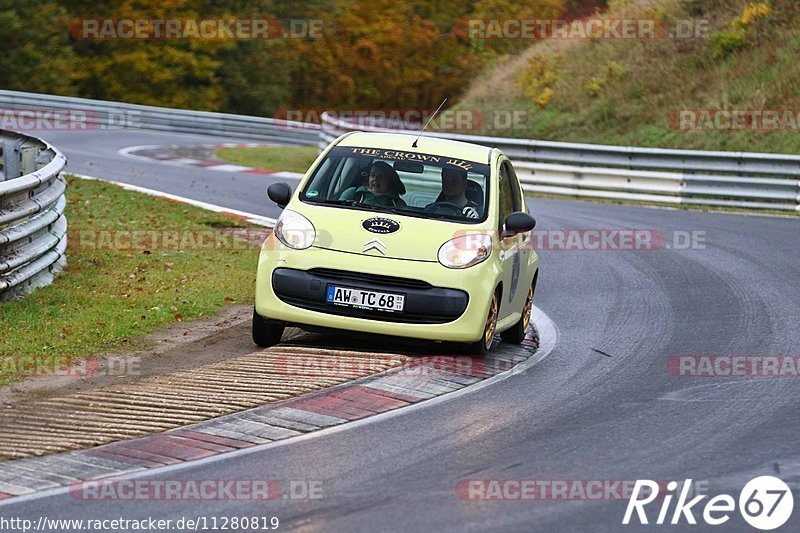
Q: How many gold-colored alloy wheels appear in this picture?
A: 2